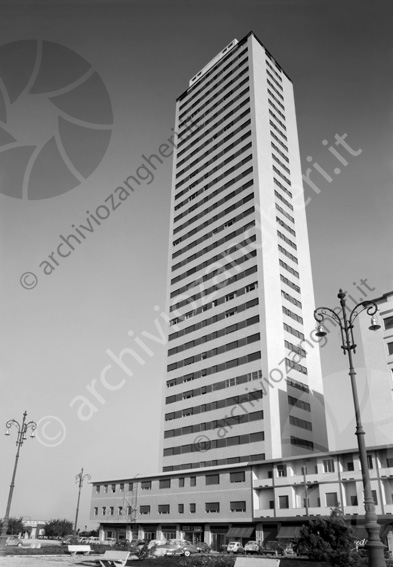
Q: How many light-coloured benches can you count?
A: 3